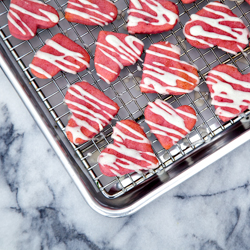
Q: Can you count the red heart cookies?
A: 11